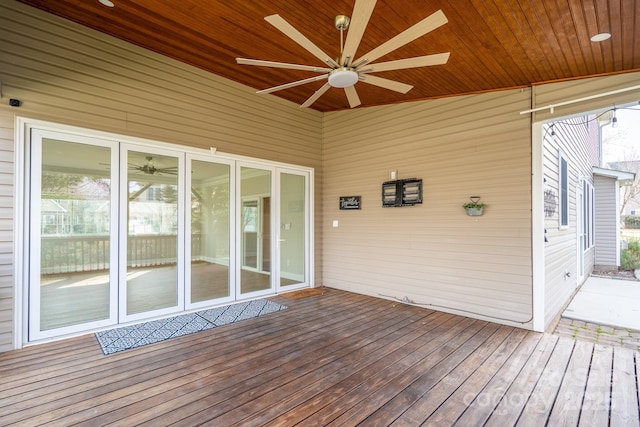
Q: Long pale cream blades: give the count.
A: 9